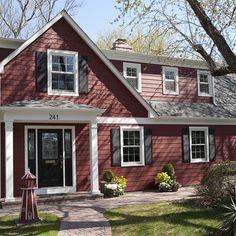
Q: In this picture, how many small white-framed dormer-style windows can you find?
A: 3